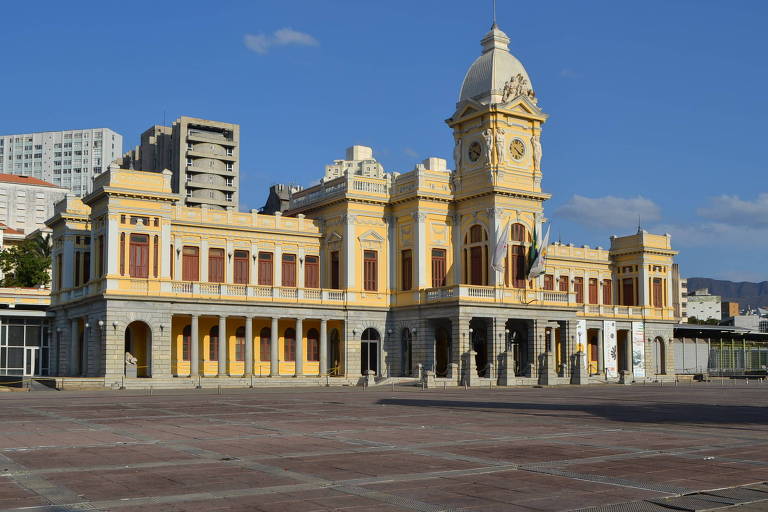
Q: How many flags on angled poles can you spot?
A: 3